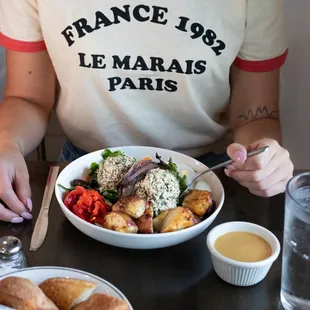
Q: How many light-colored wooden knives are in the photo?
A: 1